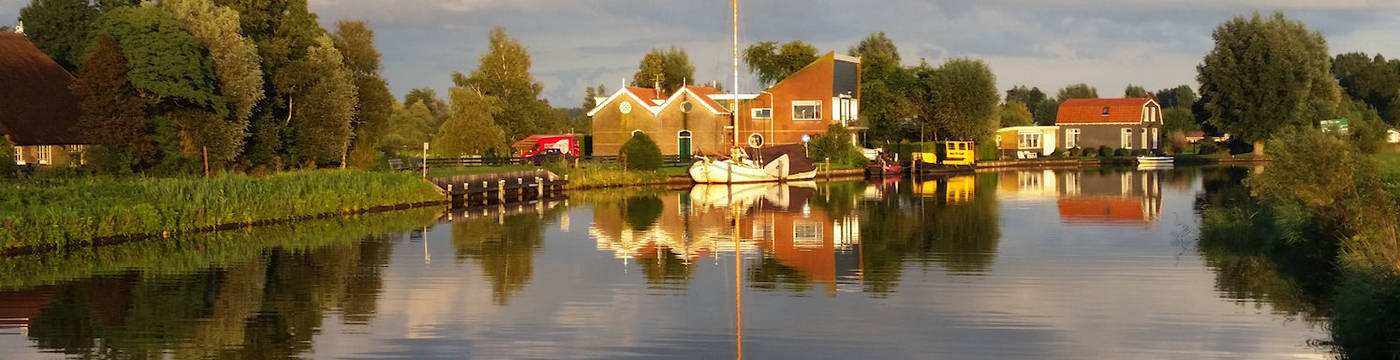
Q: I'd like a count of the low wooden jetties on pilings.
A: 1